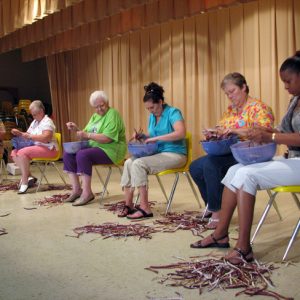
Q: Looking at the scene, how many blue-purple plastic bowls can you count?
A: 5